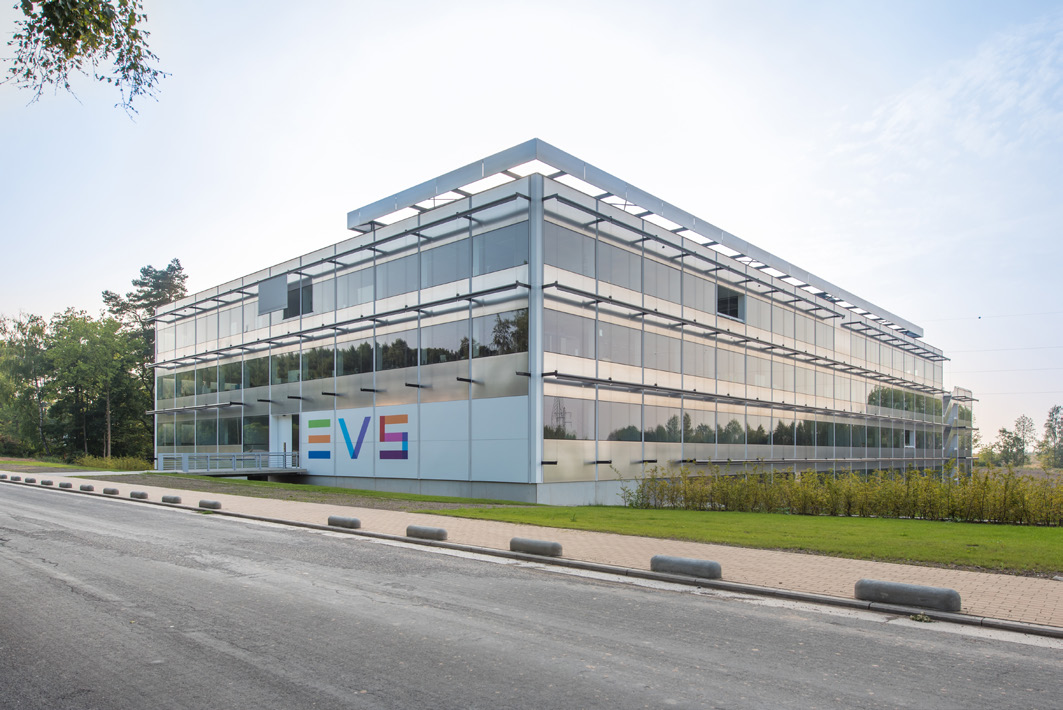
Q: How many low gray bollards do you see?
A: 15